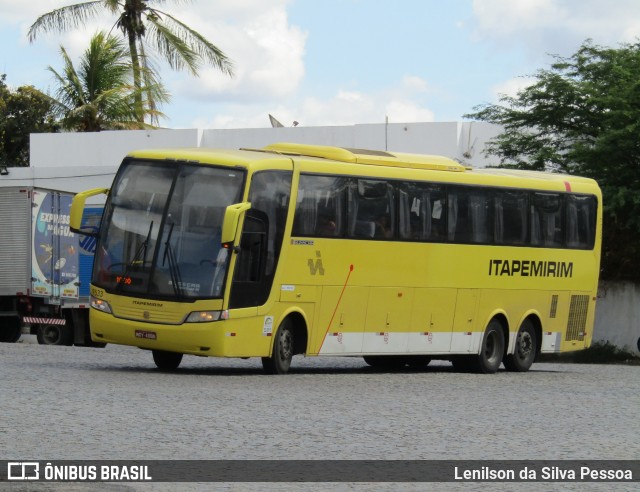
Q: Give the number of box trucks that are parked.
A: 2